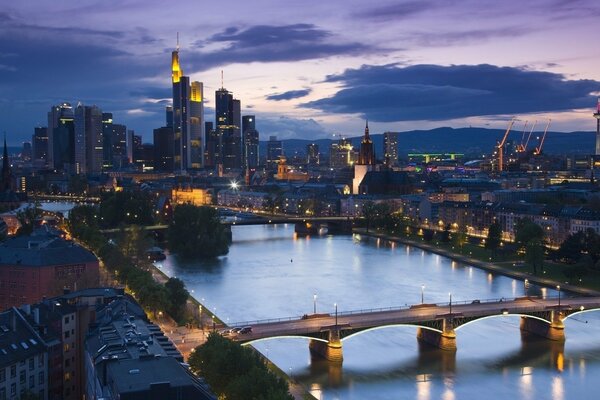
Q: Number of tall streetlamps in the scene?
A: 6